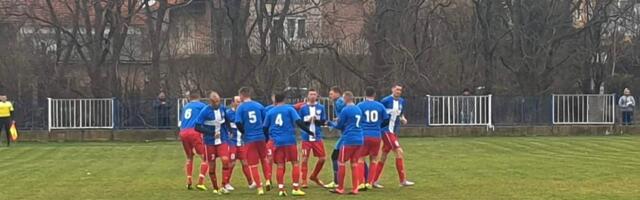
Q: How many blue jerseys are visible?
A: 11